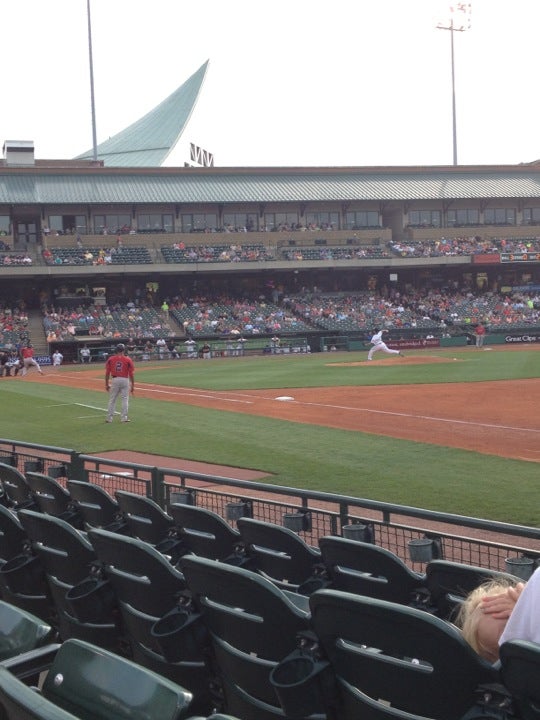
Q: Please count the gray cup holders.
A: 9